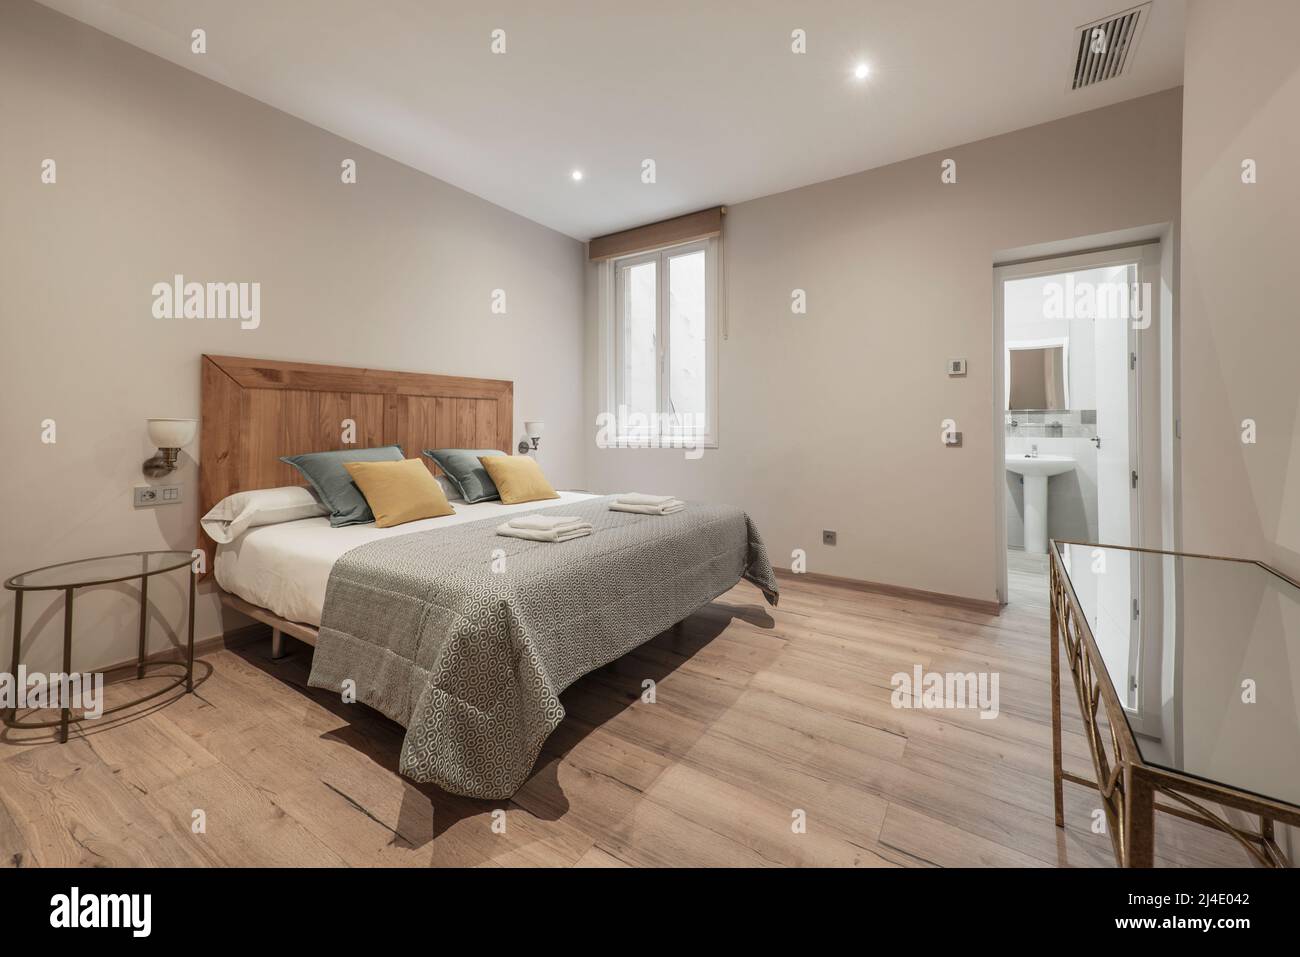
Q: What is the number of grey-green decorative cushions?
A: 2